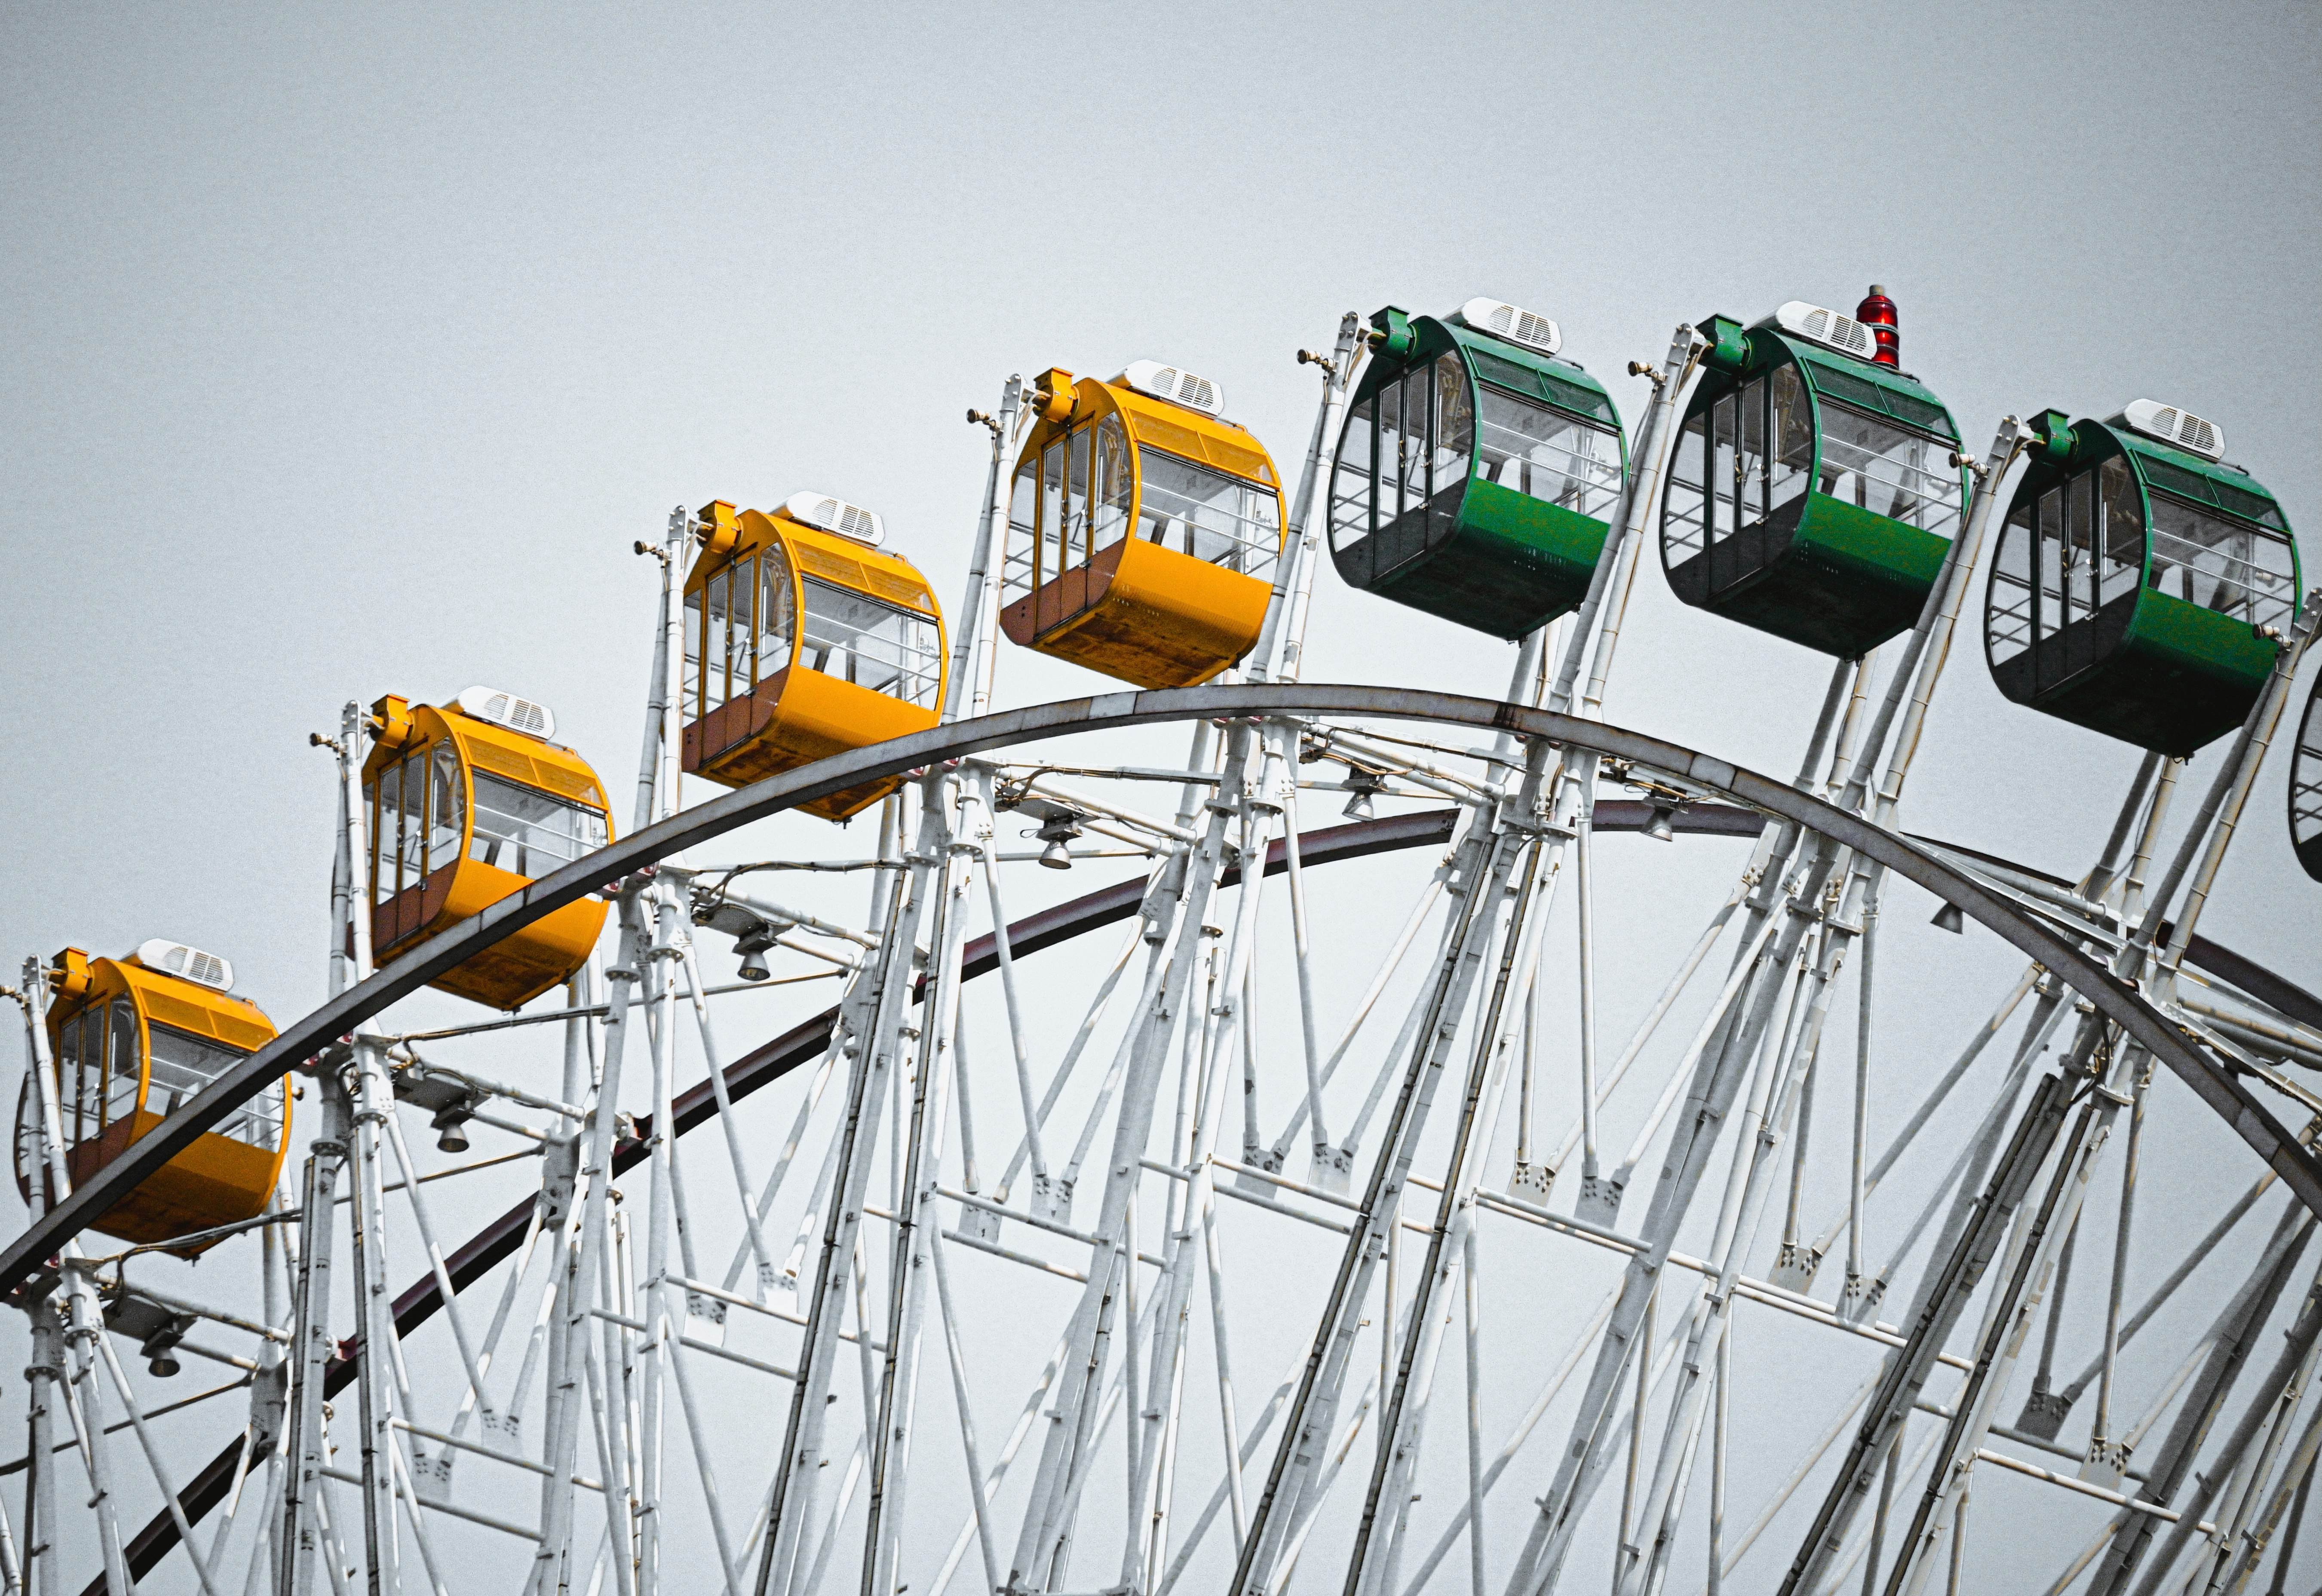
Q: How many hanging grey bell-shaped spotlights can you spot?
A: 7